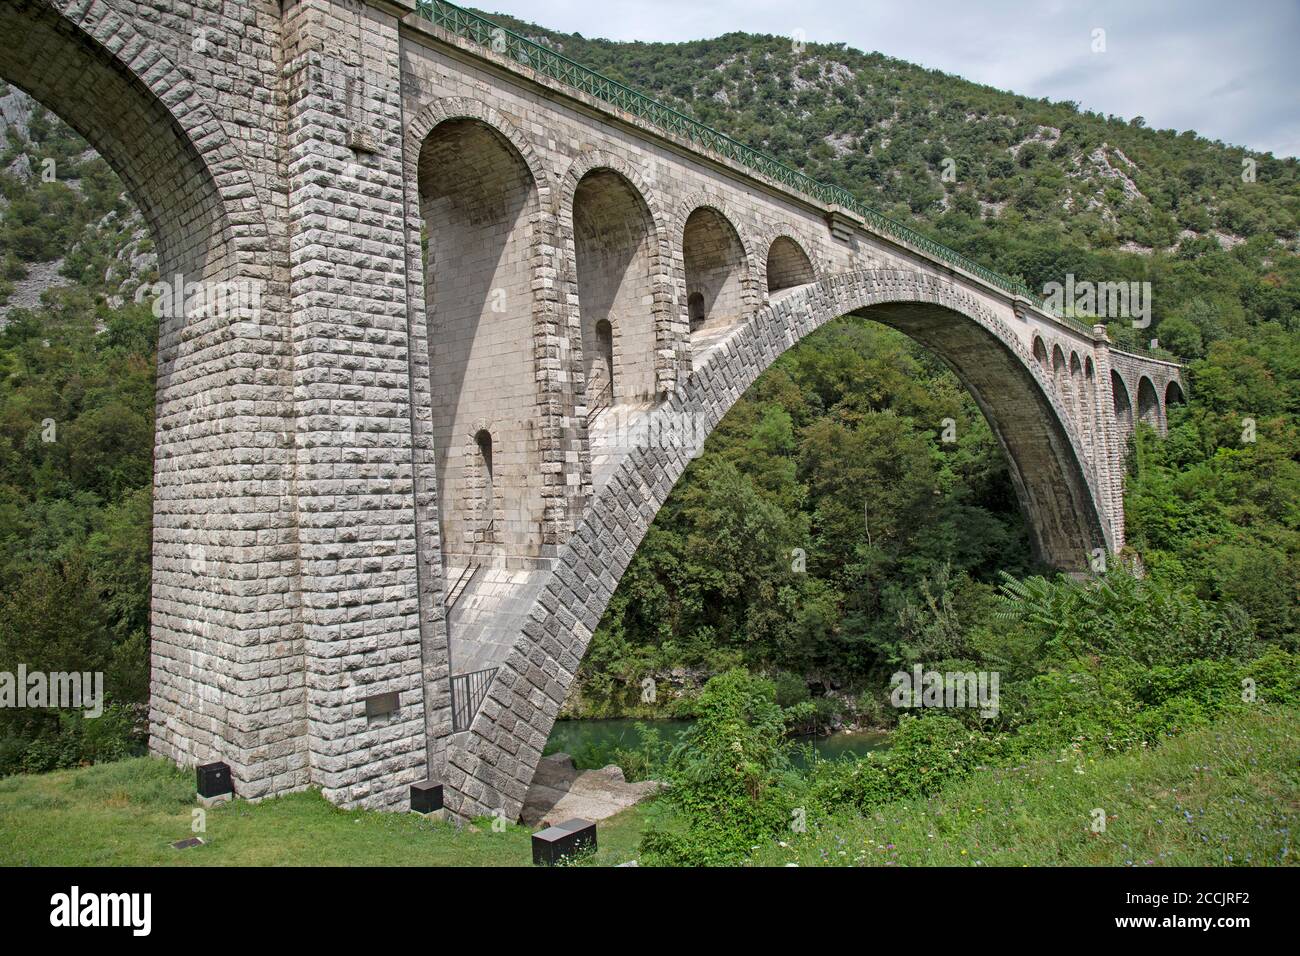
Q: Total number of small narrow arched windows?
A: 3